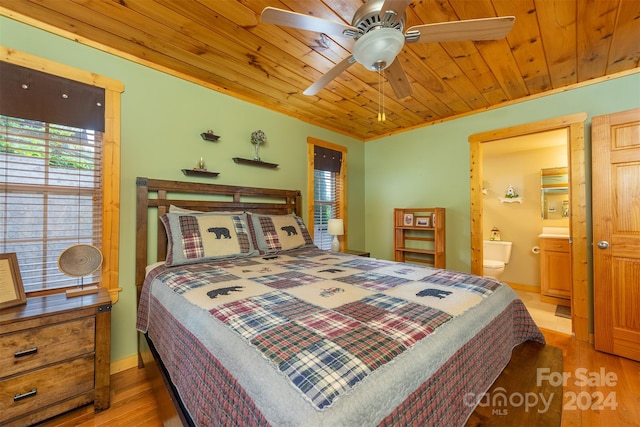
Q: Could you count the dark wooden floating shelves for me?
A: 3